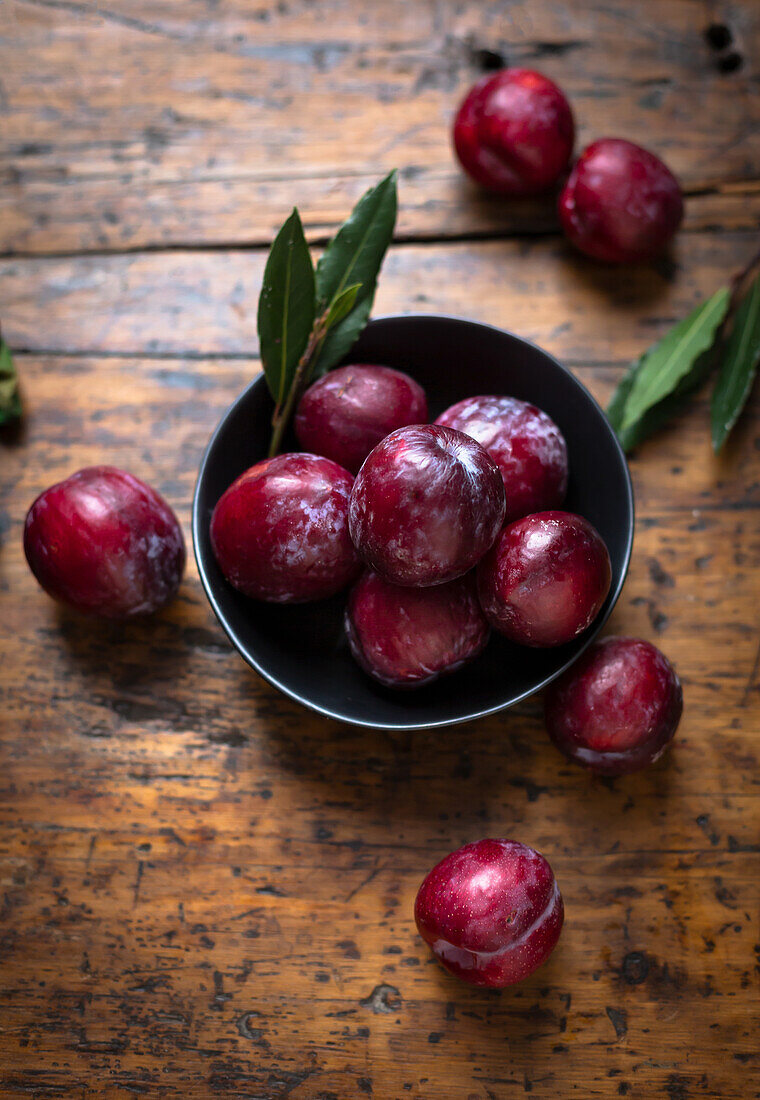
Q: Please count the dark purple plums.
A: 11